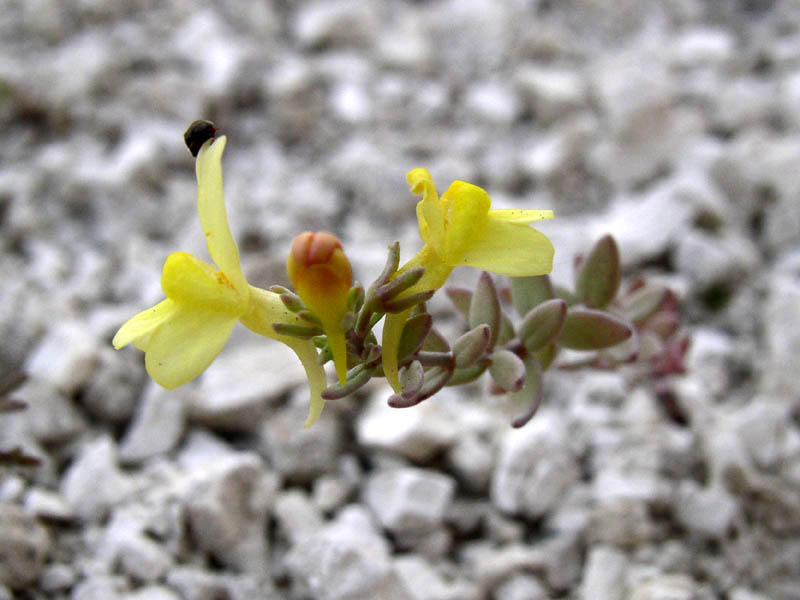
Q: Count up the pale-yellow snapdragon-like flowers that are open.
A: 2